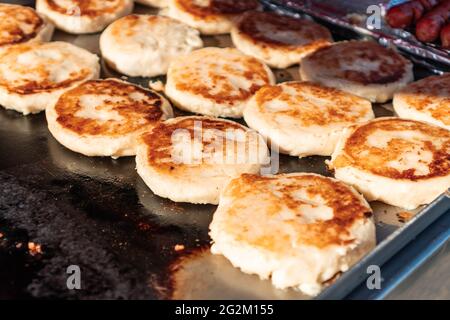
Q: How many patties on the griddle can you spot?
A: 15